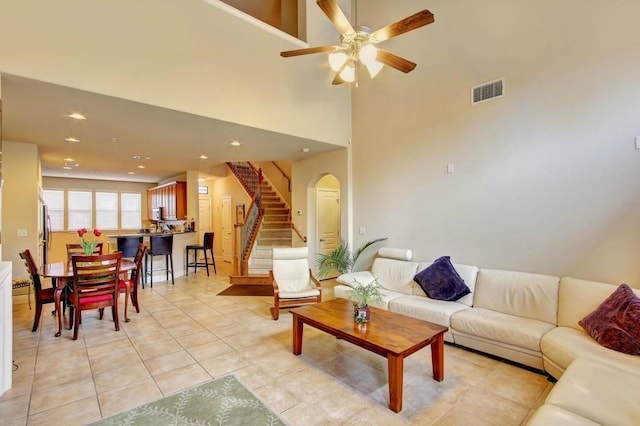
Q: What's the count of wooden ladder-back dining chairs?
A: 4